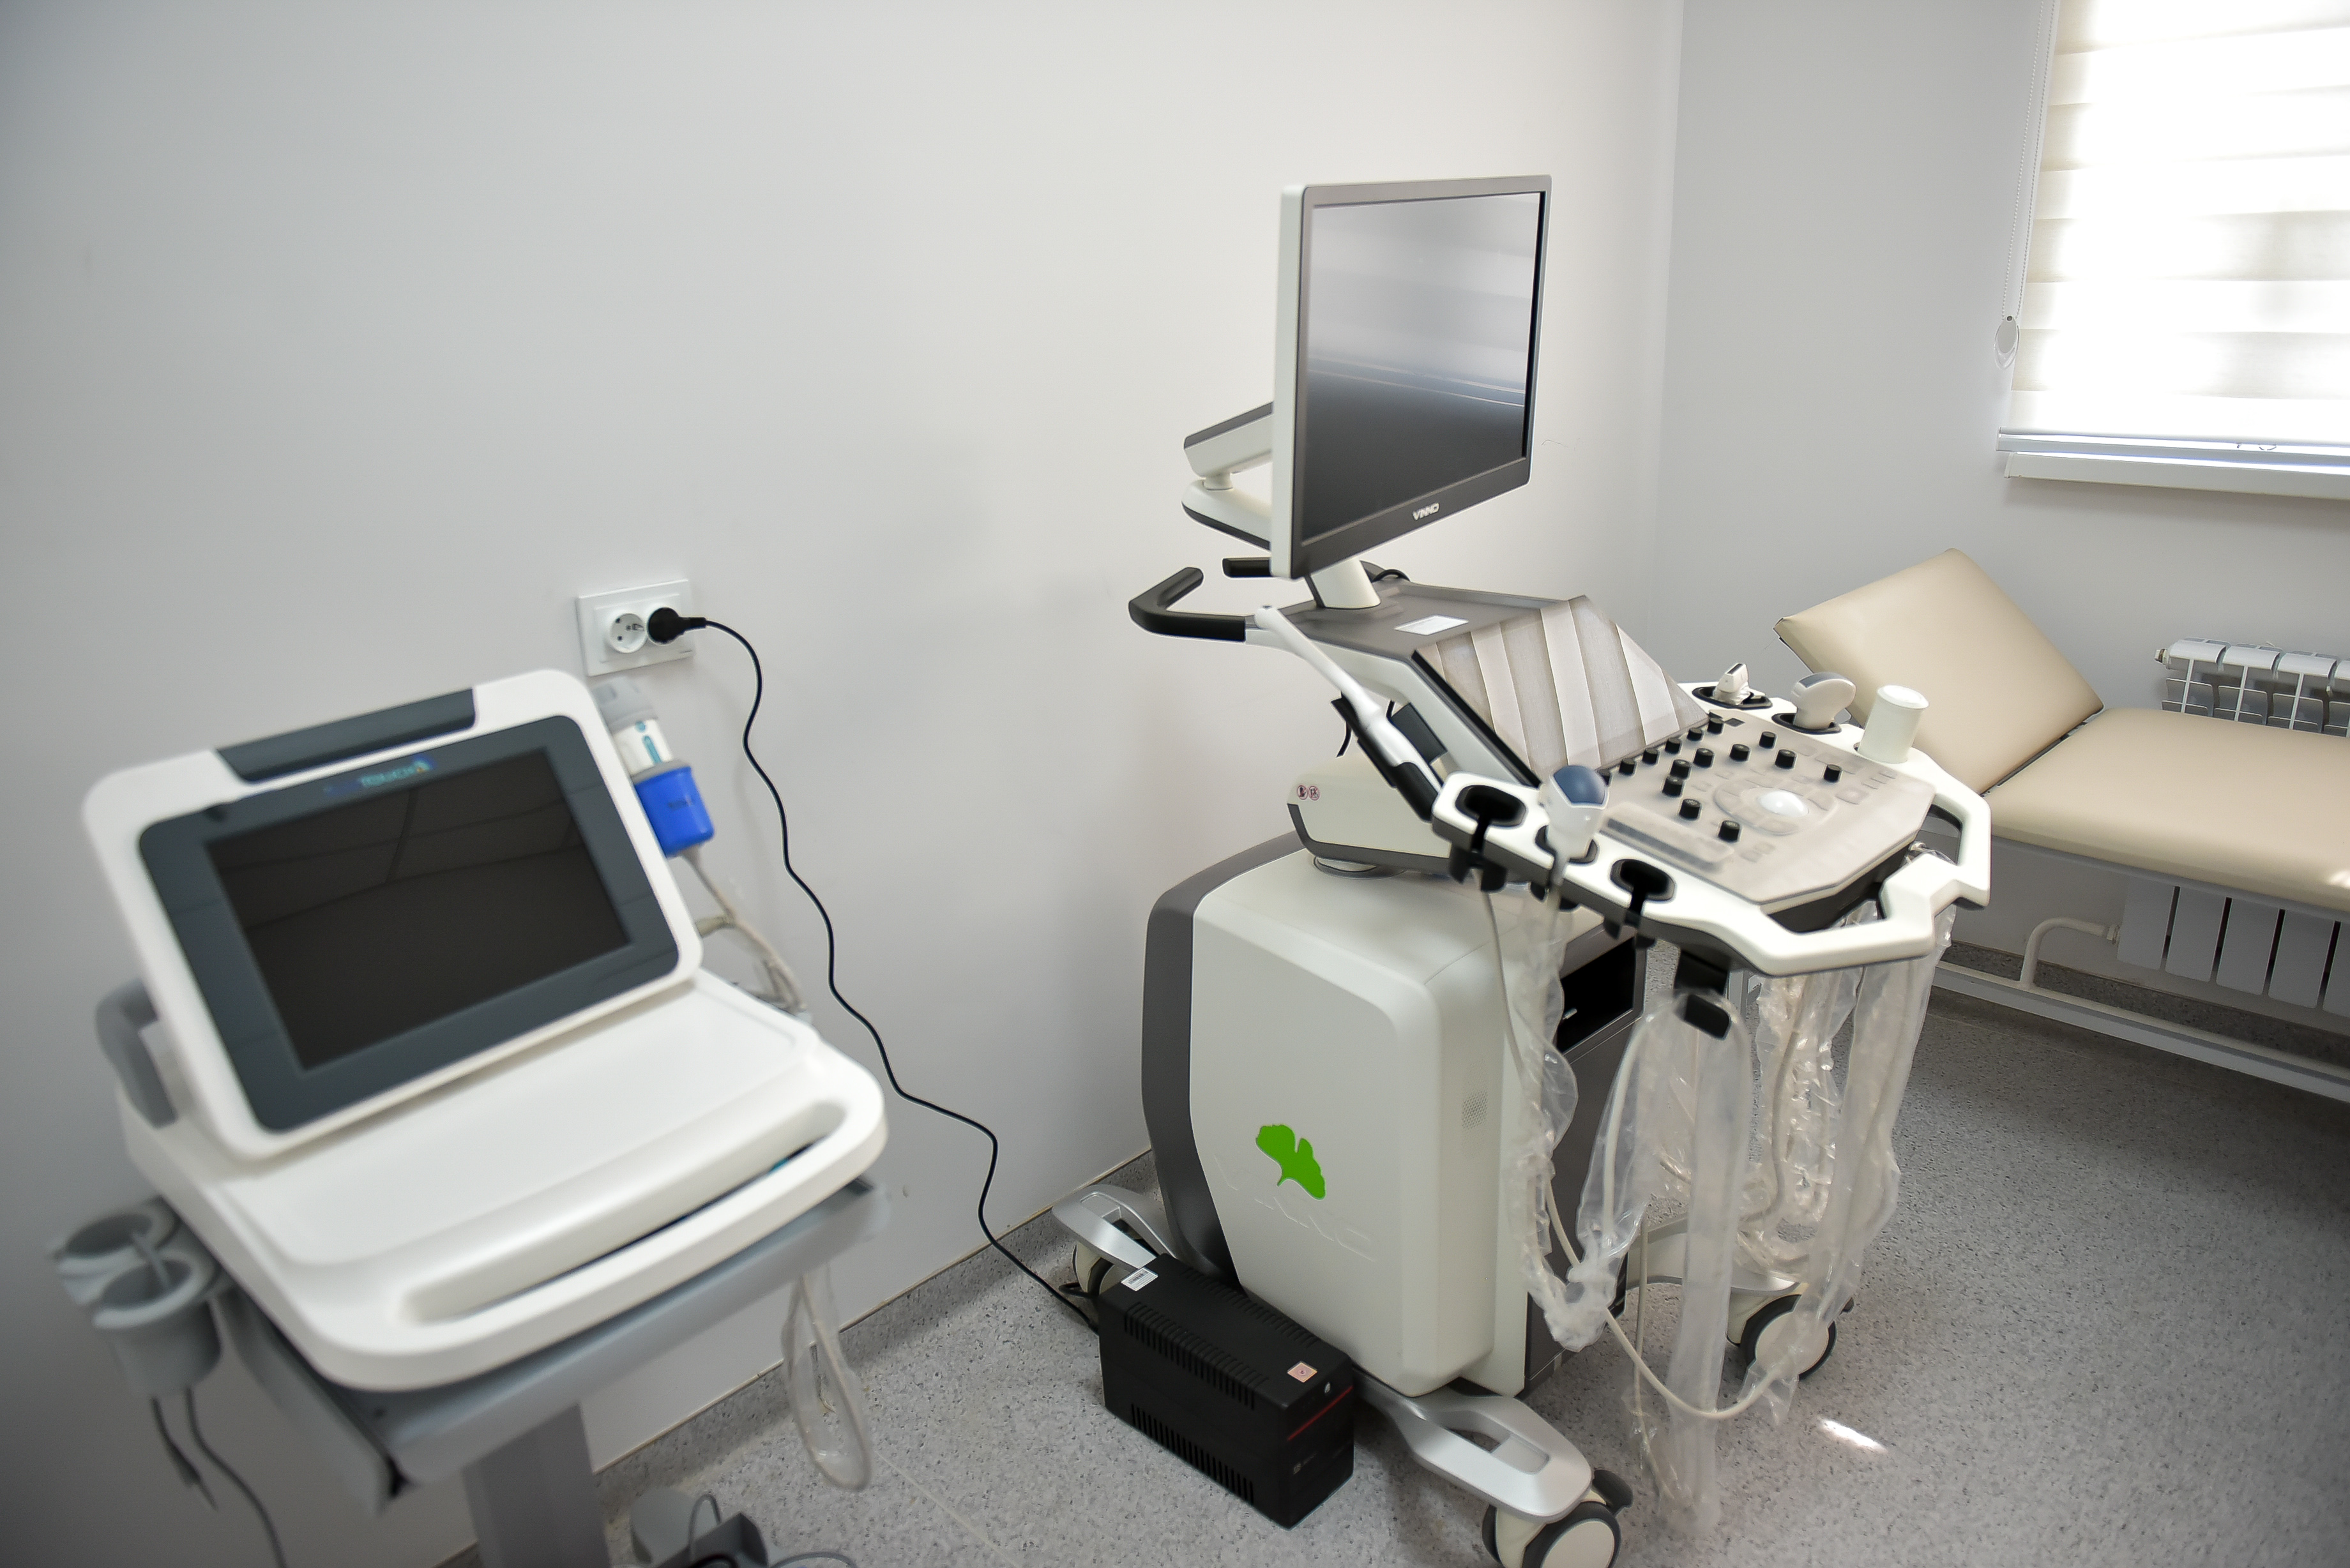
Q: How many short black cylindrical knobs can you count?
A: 15